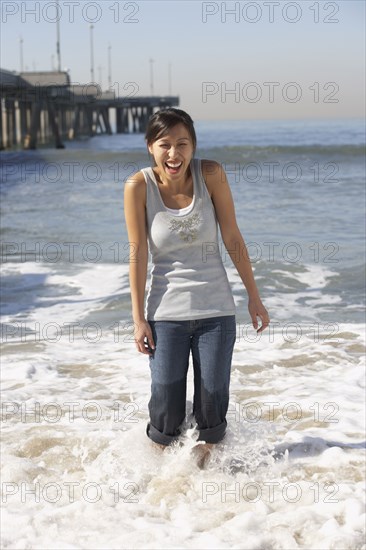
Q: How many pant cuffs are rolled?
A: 2